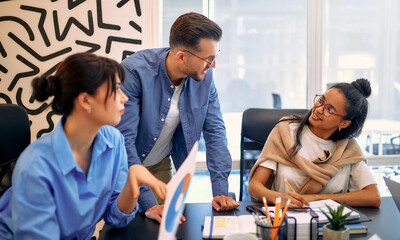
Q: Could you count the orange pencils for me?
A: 5